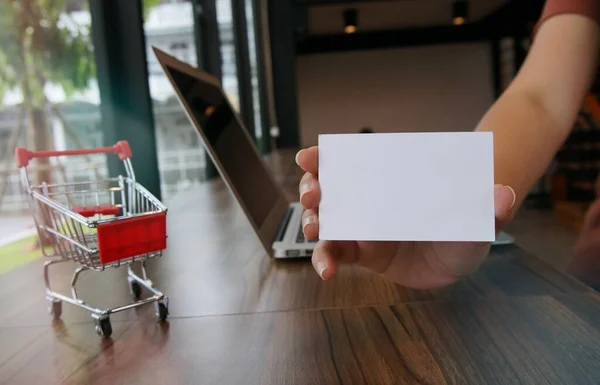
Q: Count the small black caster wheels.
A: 4